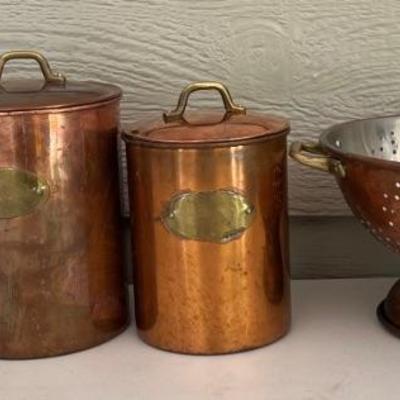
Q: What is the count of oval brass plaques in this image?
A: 2